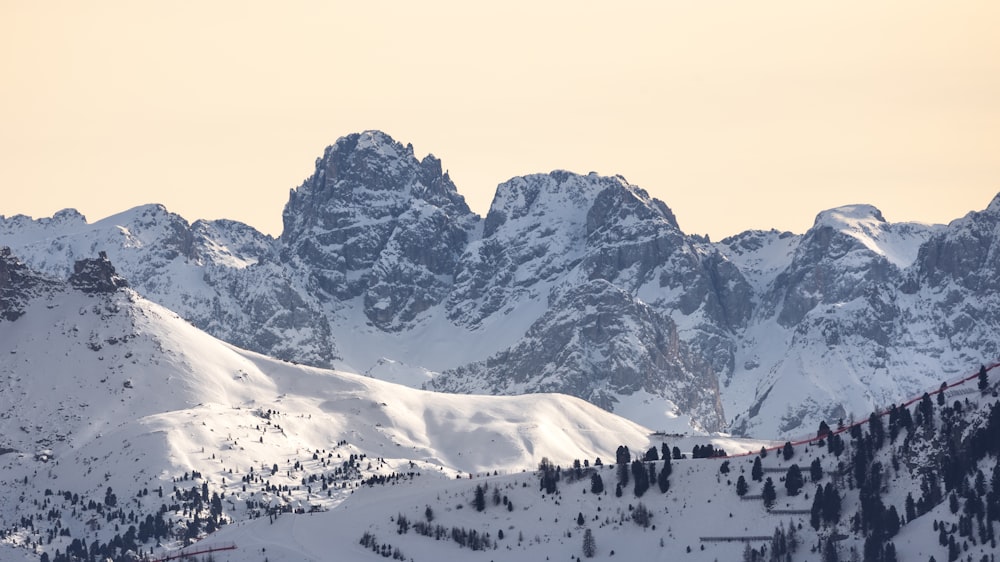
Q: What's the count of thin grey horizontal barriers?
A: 4